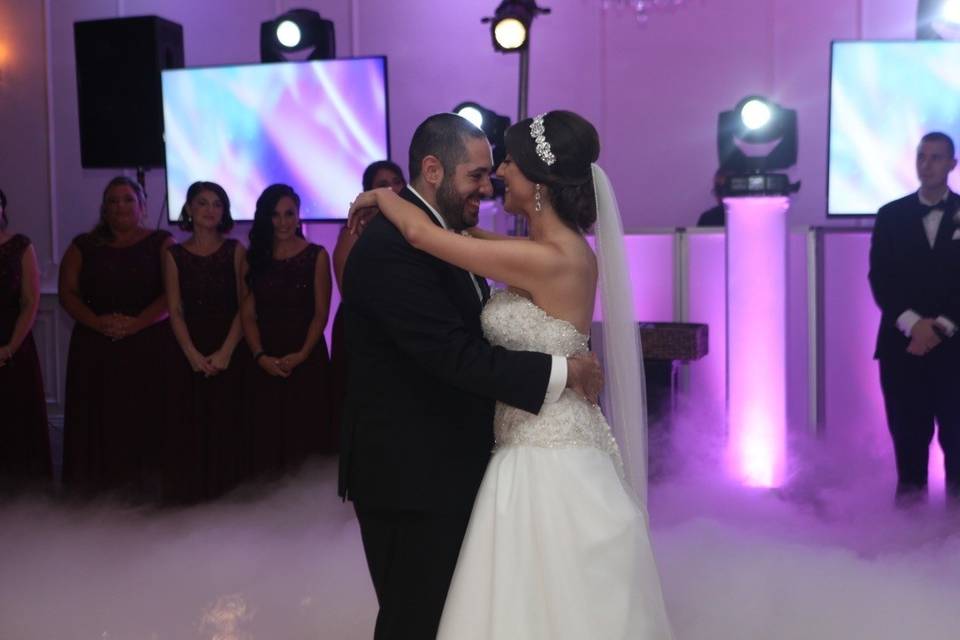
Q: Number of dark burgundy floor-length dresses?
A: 5